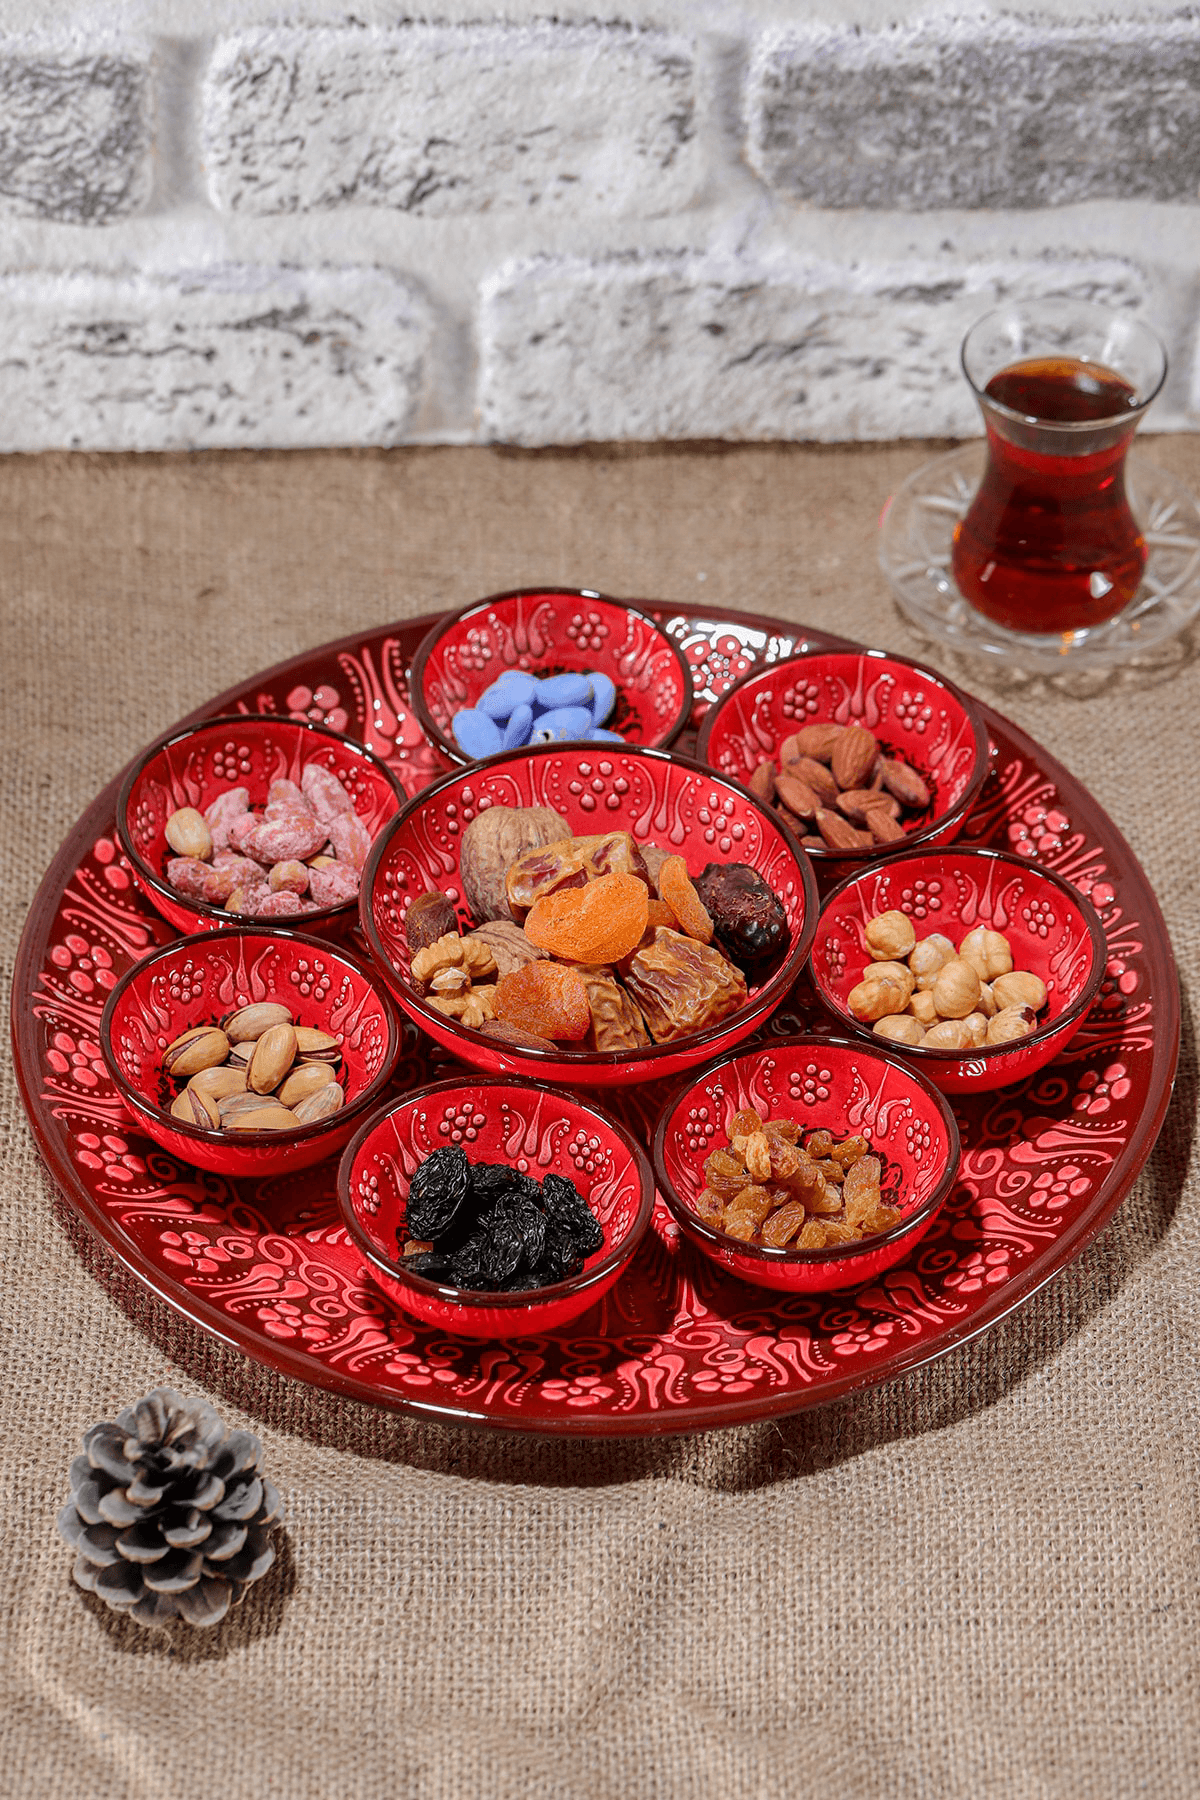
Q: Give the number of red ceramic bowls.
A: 8